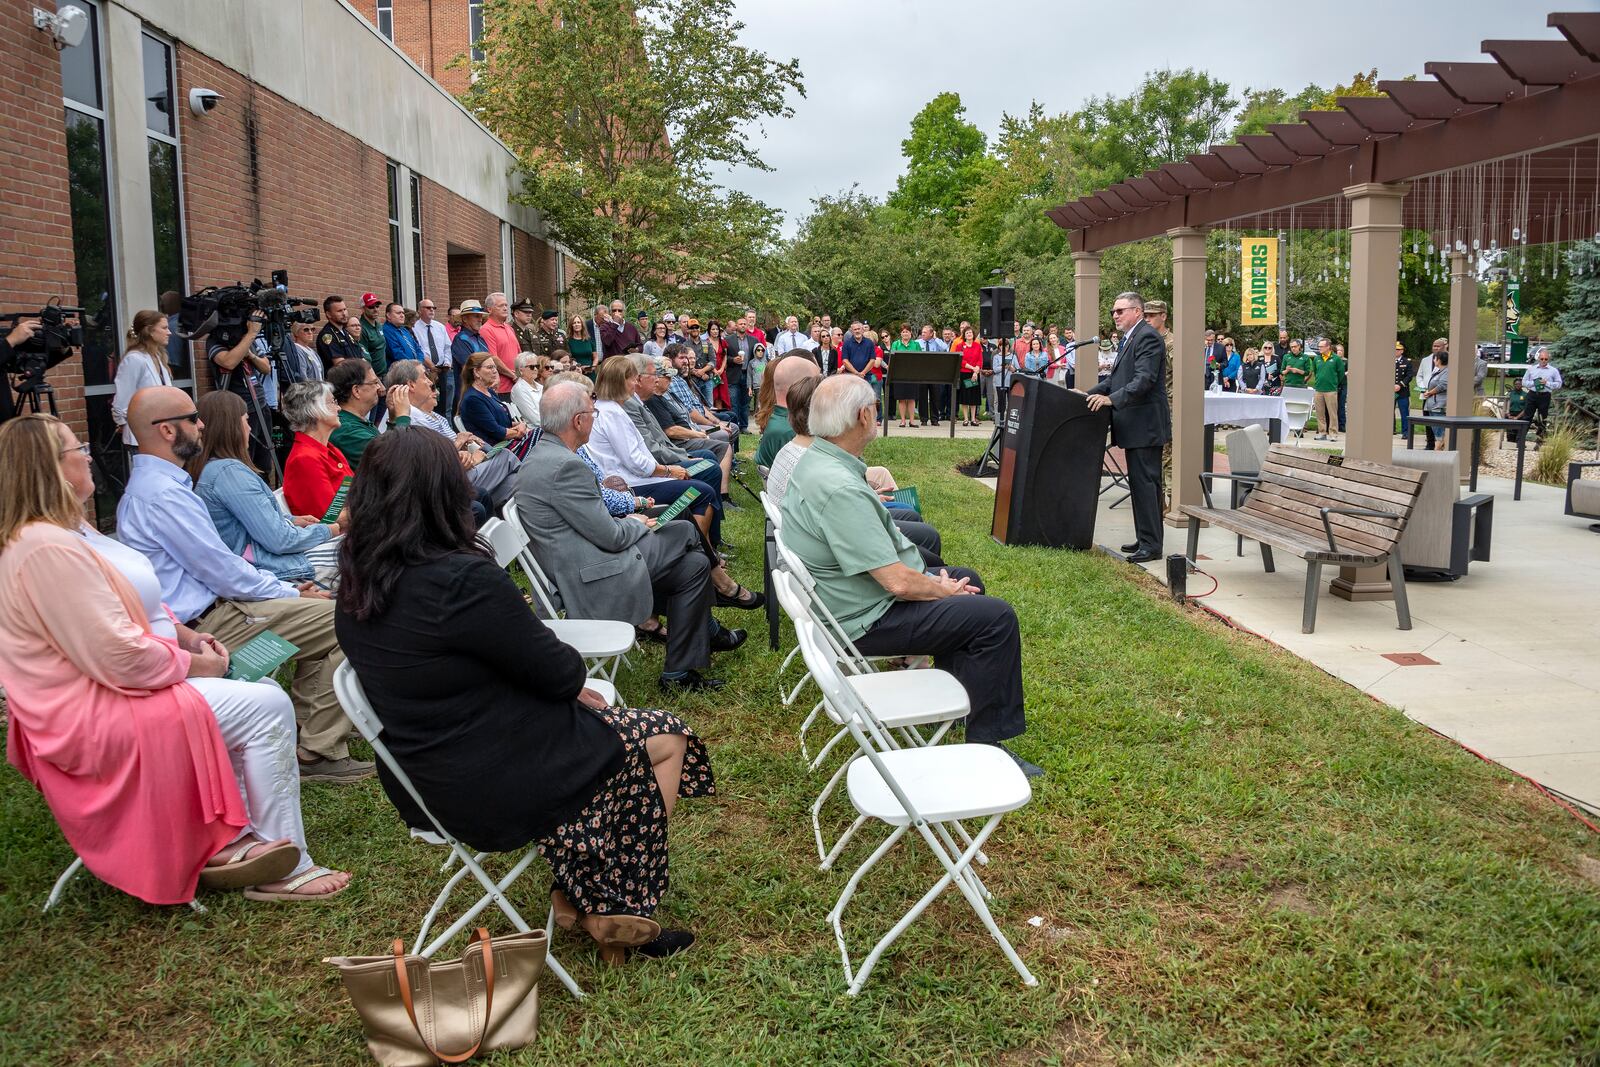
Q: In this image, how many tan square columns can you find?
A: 4